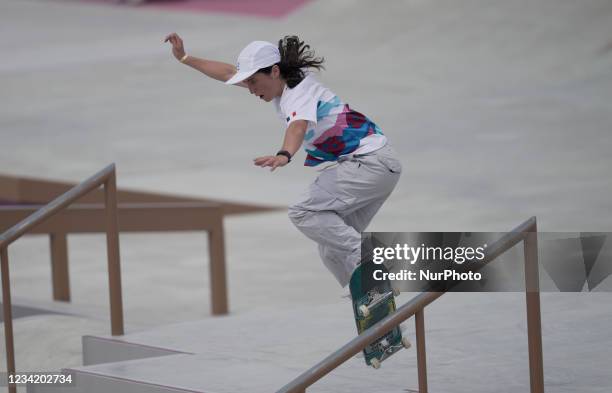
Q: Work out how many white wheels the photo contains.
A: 4